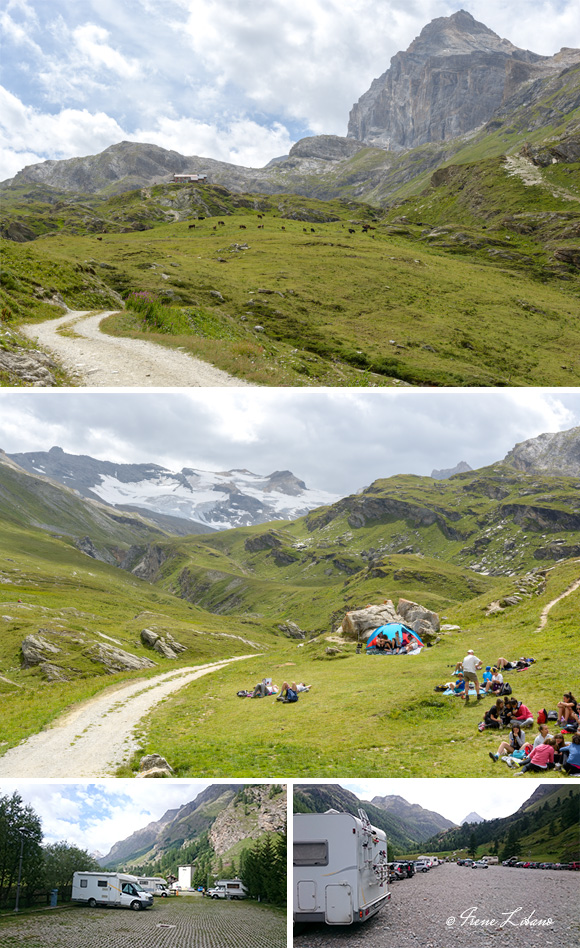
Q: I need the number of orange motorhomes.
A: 0